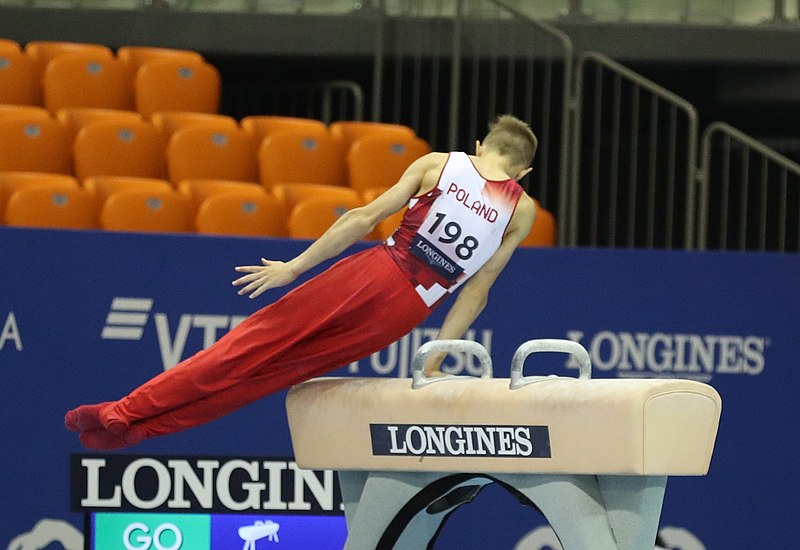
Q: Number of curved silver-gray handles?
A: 2